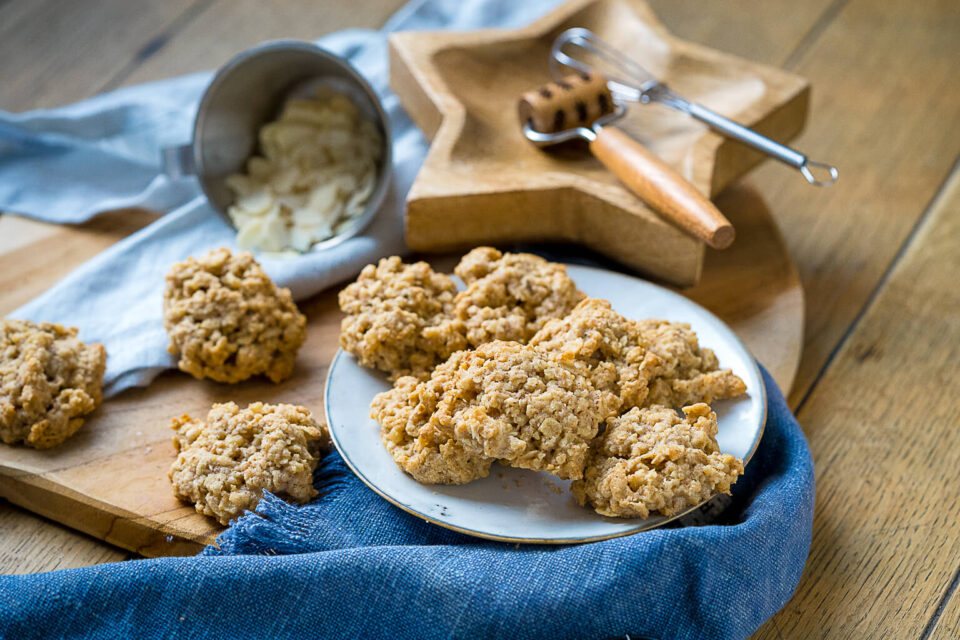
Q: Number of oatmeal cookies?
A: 10